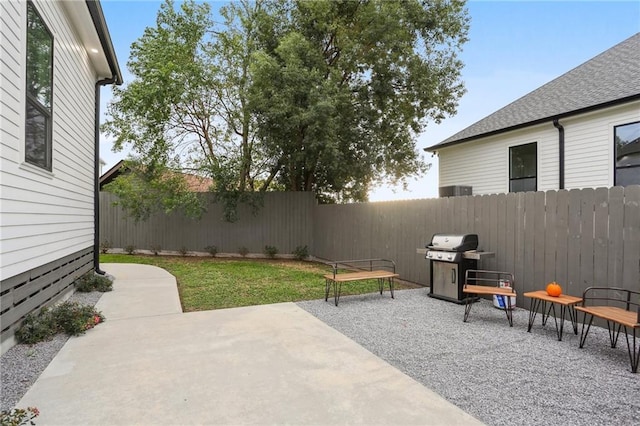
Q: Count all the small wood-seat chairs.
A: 2